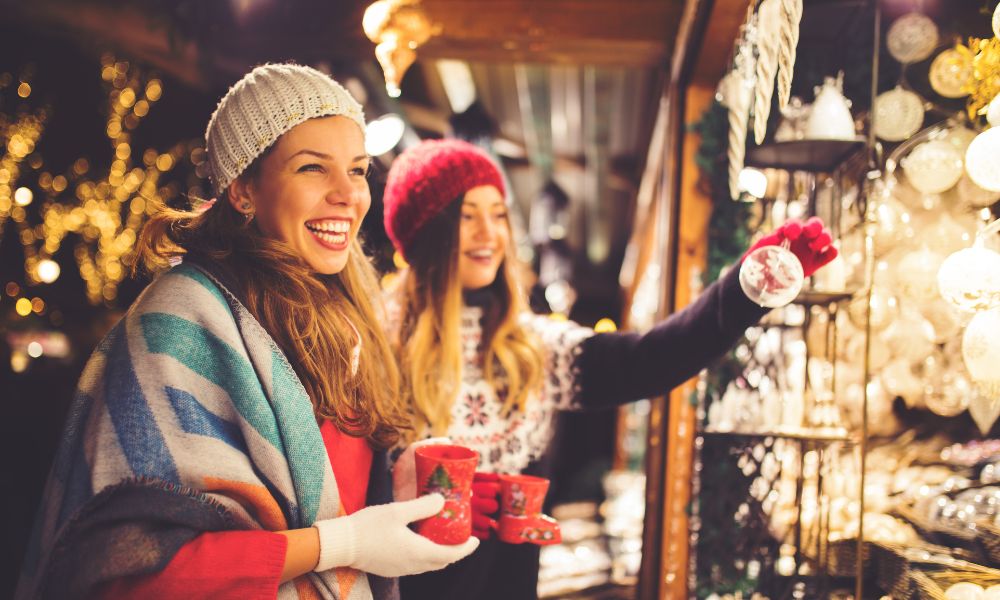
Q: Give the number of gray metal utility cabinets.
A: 0